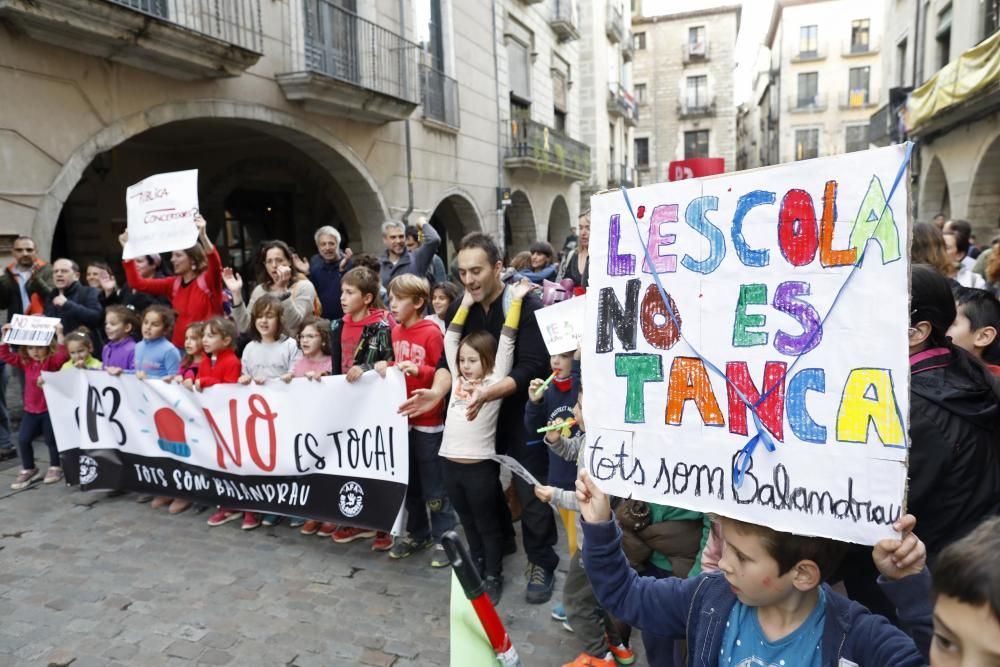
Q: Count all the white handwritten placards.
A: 4